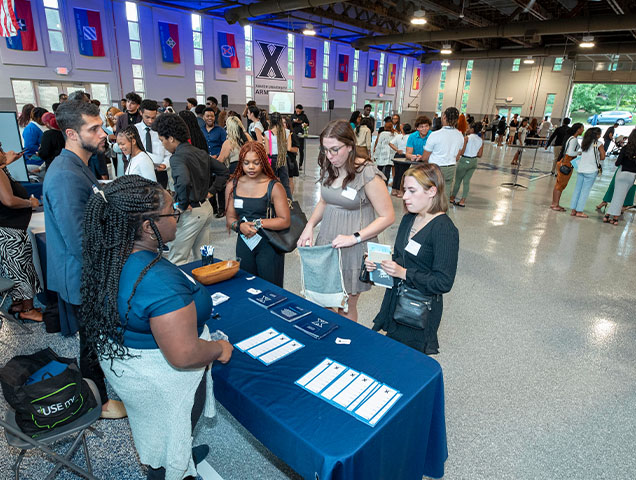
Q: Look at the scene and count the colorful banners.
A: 9